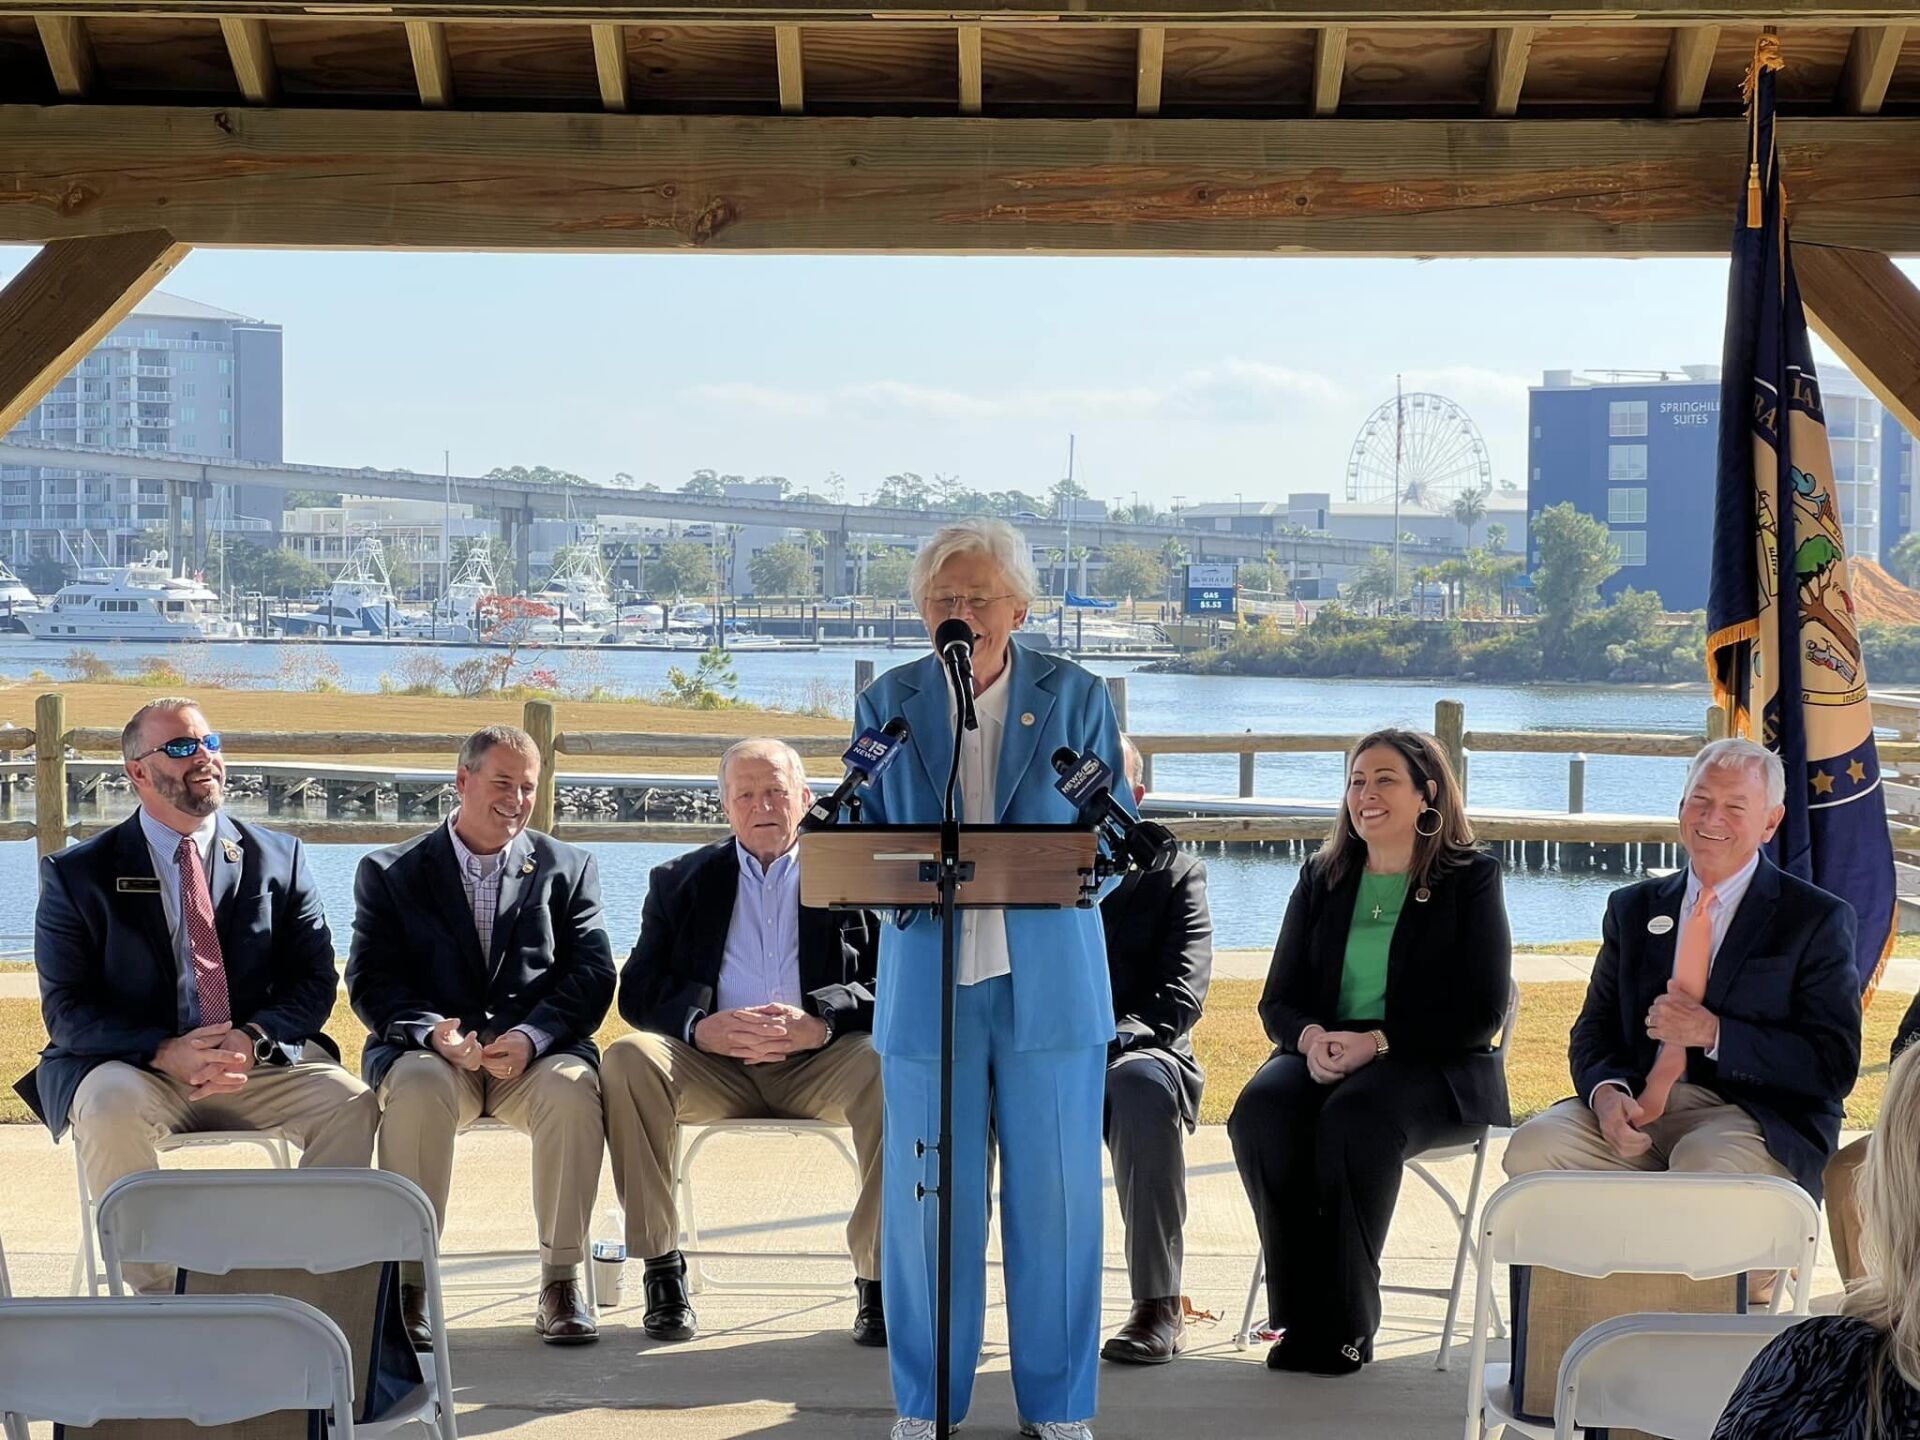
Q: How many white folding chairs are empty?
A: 4